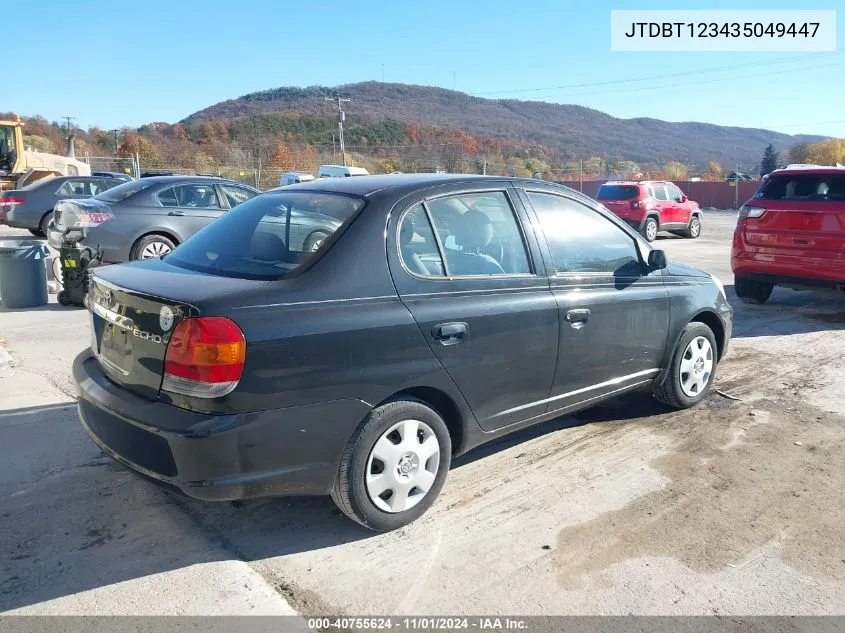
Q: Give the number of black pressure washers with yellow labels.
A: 1